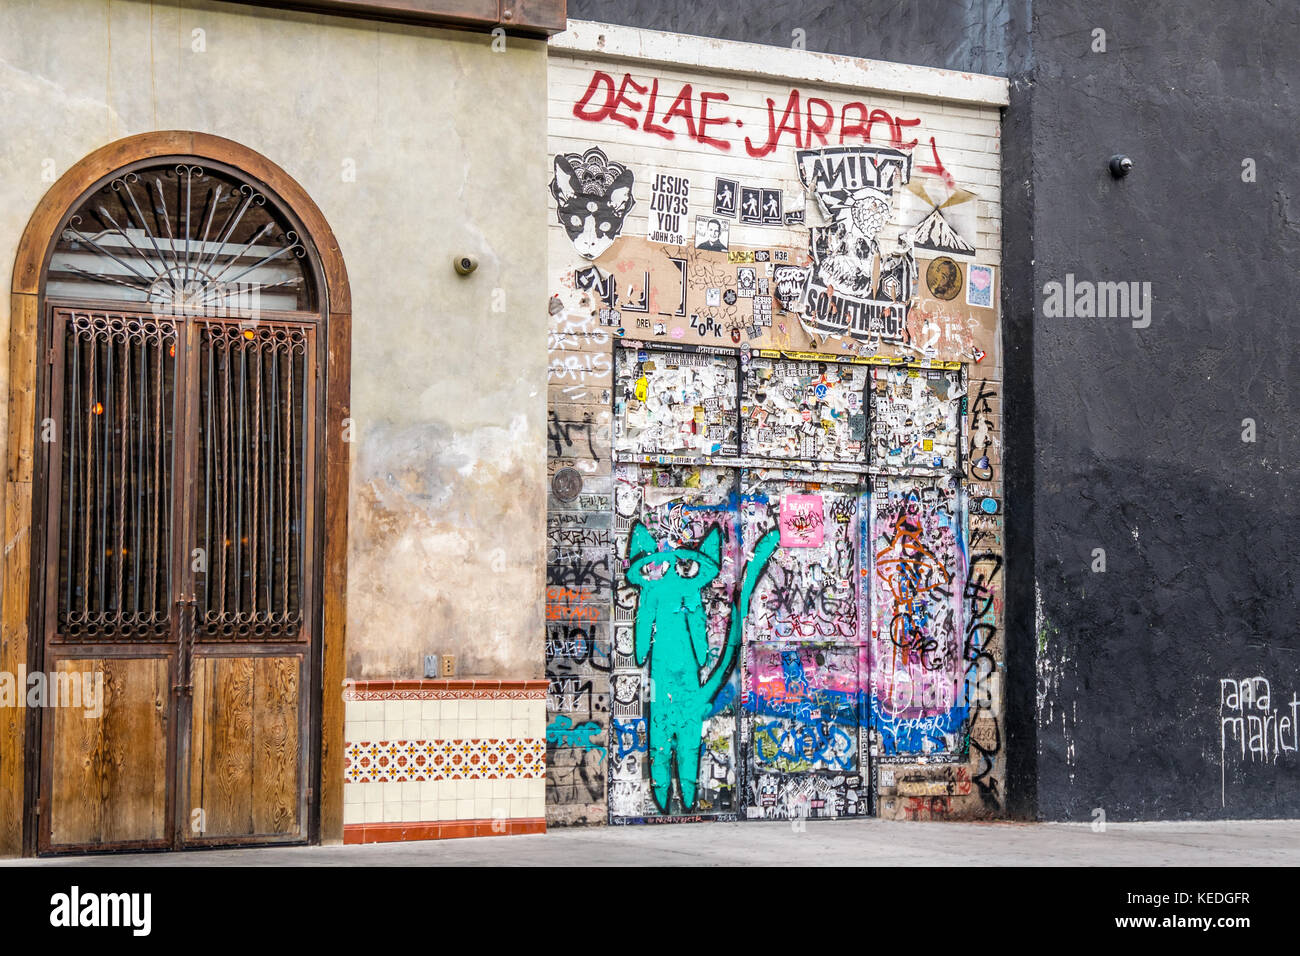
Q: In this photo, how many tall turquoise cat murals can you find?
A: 1